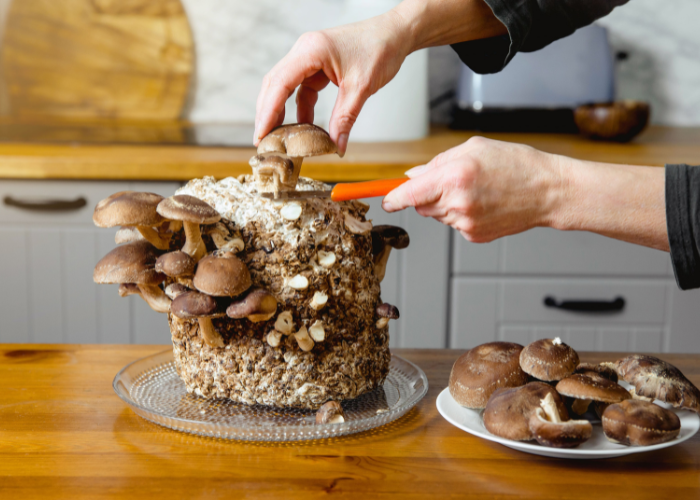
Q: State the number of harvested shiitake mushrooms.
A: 8